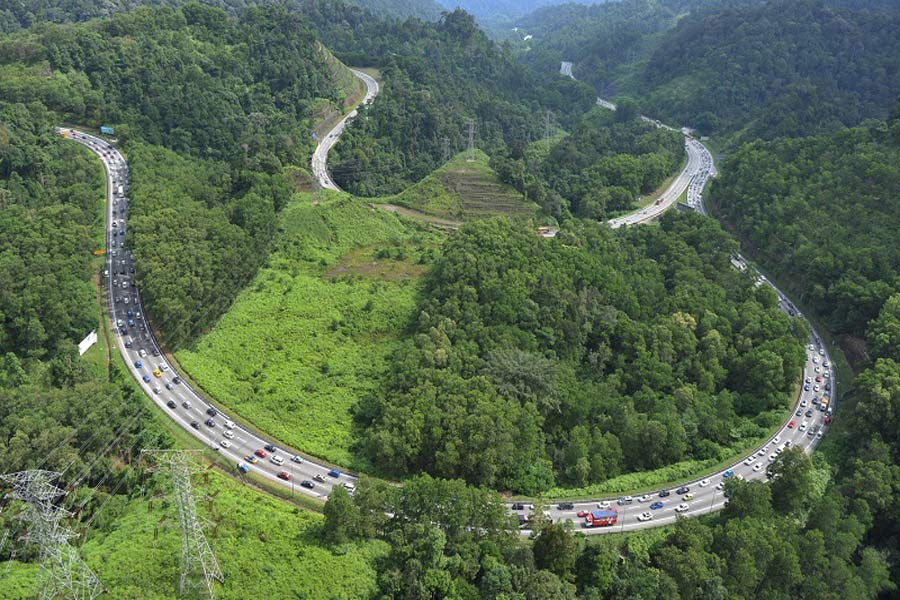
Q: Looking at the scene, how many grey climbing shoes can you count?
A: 0